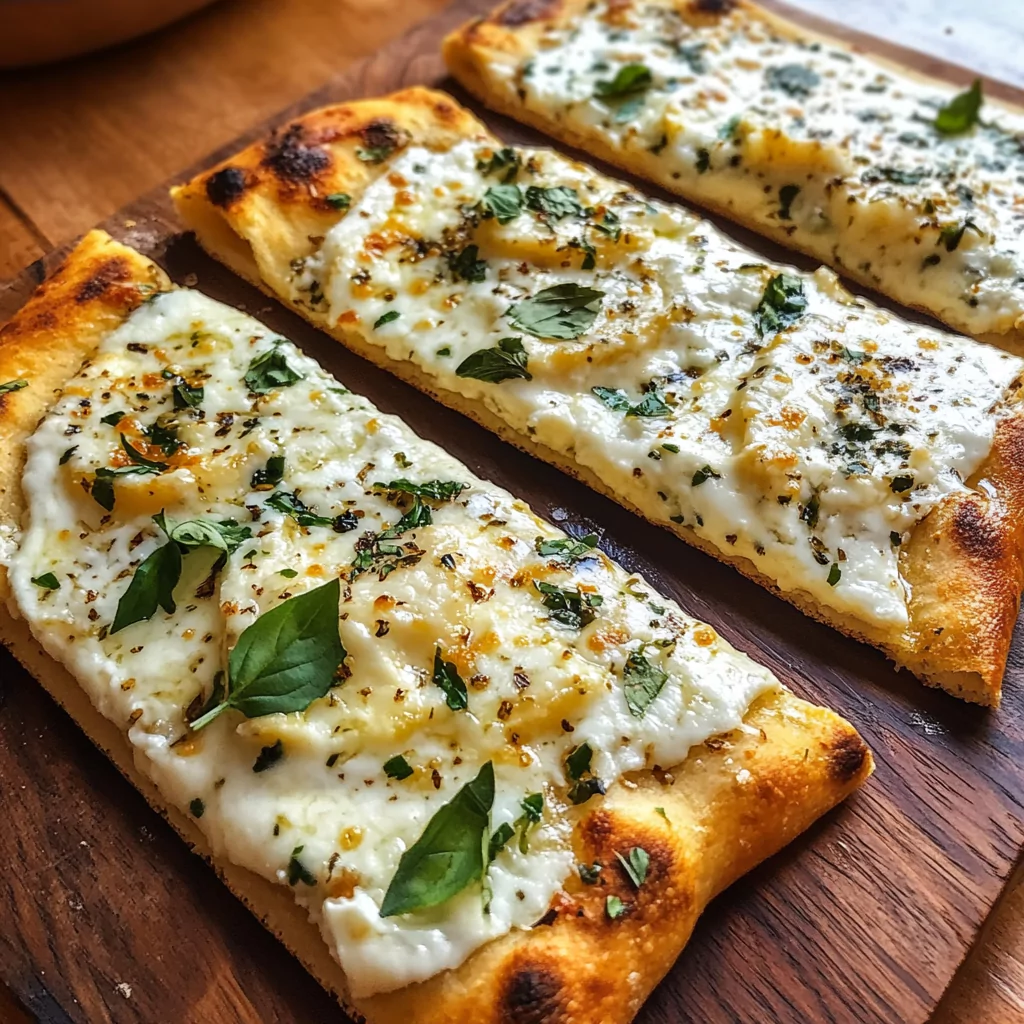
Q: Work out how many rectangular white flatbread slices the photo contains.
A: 3